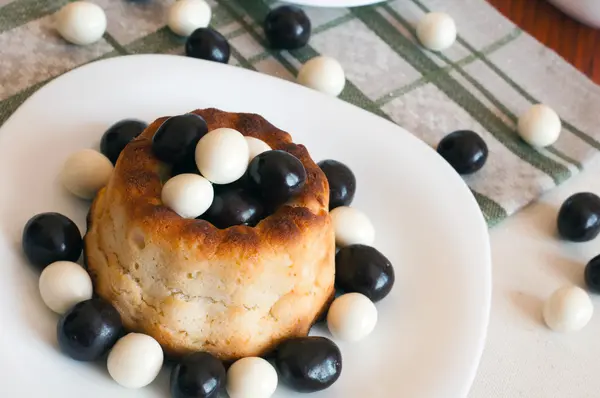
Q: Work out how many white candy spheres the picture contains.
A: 15